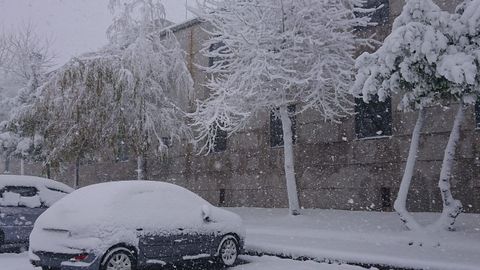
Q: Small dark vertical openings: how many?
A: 2